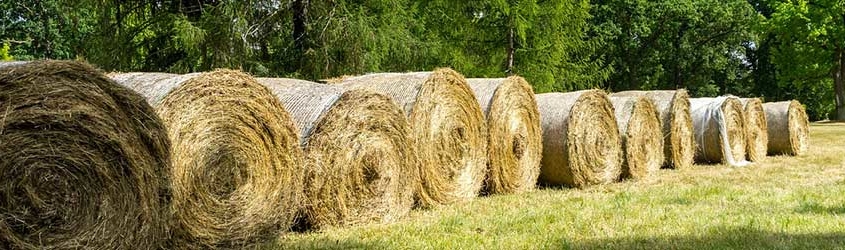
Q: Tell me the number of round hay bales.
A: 11